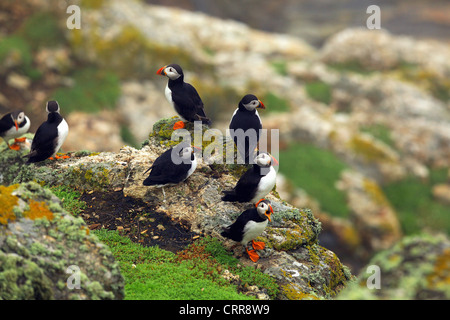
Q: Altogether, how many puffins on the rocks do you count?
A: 7